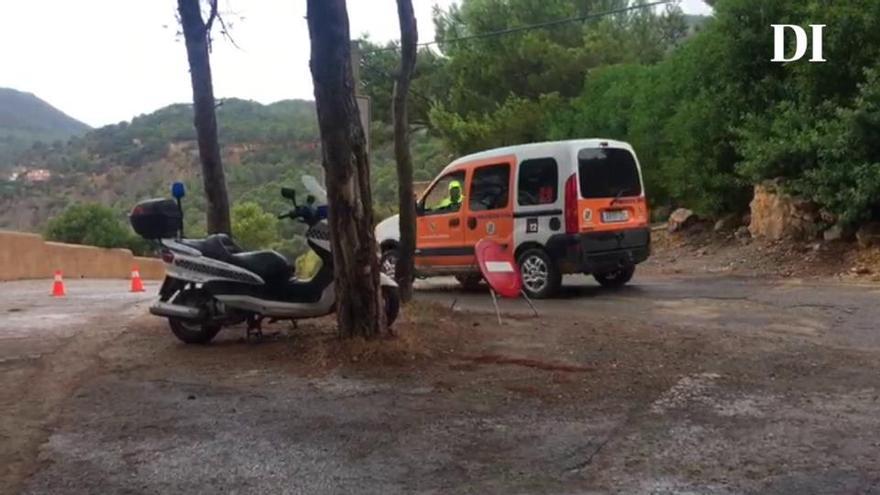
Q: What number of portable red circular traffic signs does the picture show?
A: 1